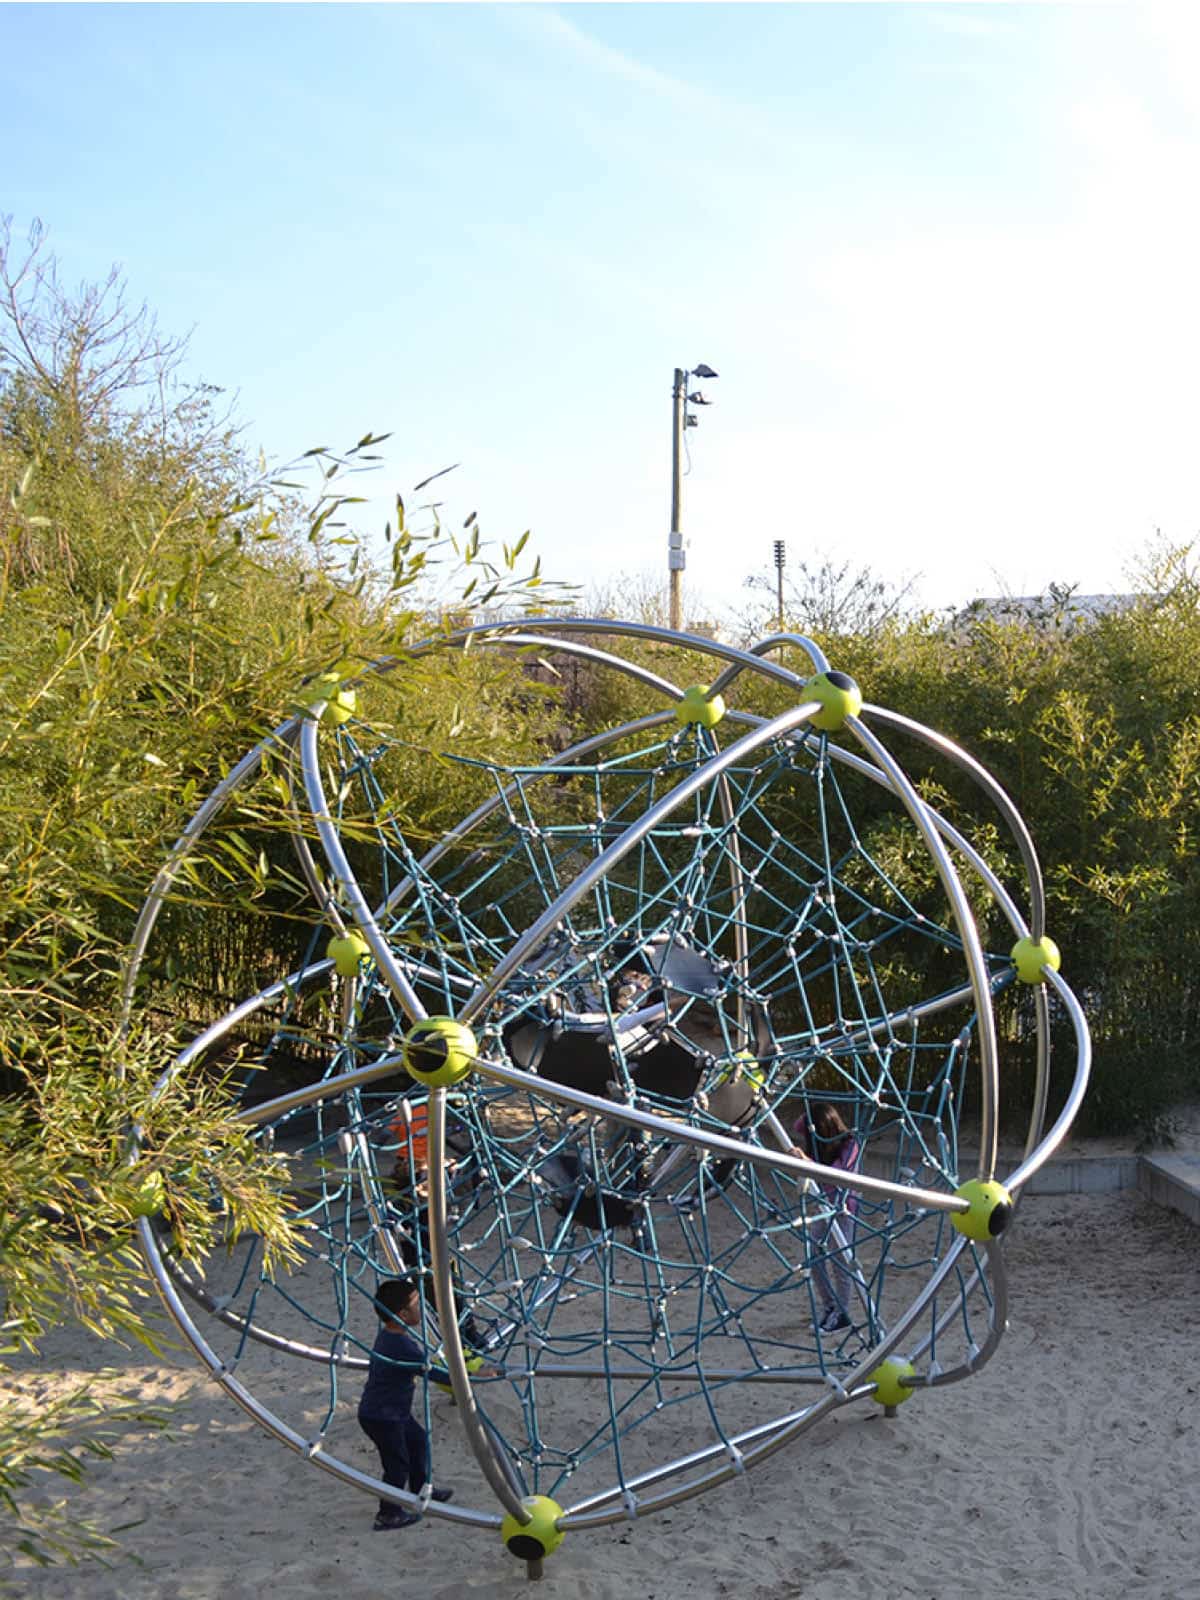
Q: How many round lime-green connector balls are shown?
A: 12